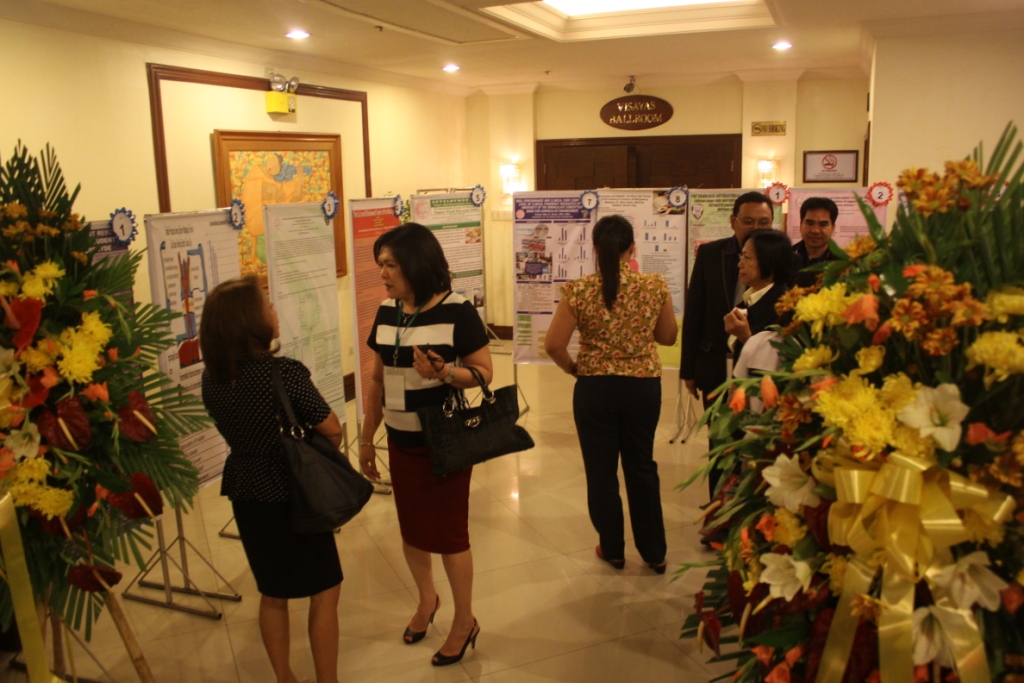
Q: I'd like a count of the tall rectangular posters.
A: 9